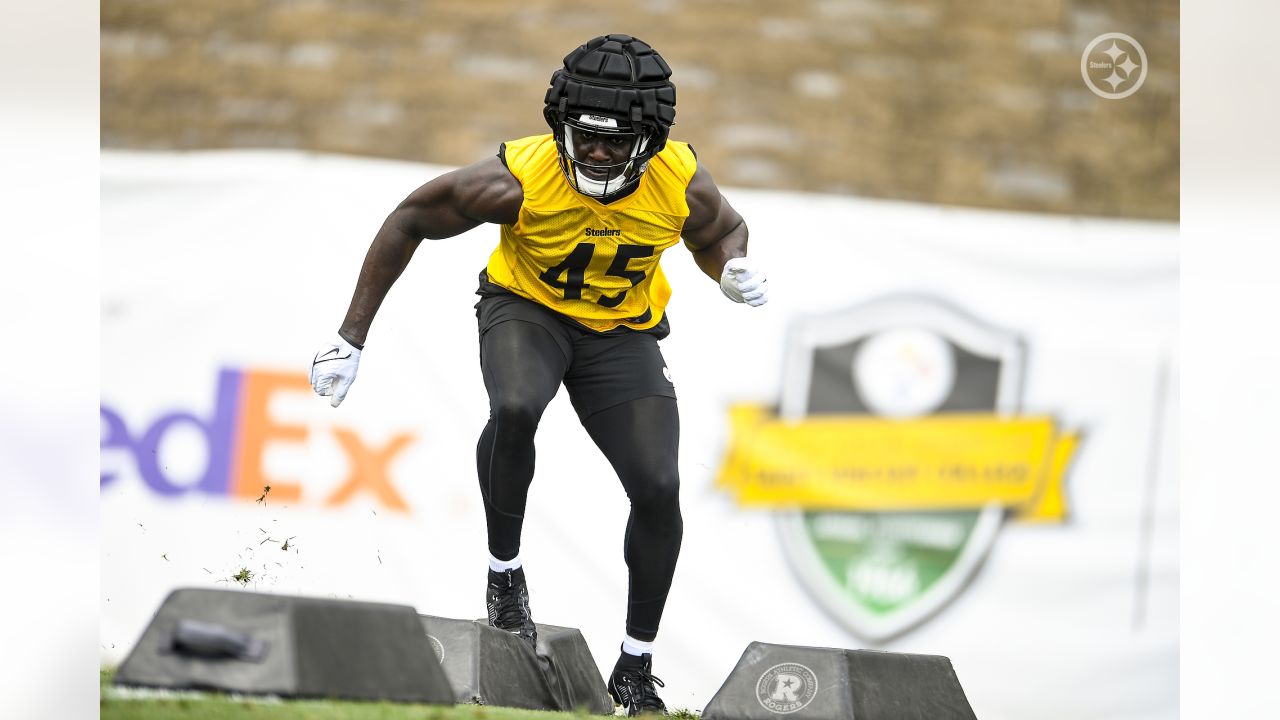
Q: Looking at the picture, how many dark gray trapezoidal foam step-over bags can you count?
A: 3